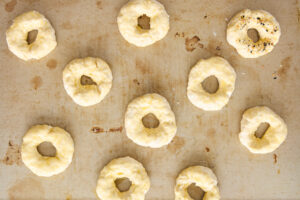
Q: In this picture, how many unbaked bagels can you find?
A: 10